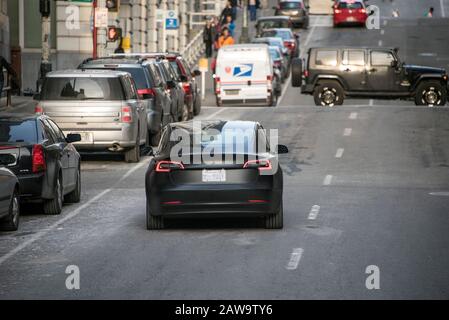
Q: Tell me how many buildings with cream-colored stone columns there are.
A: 1